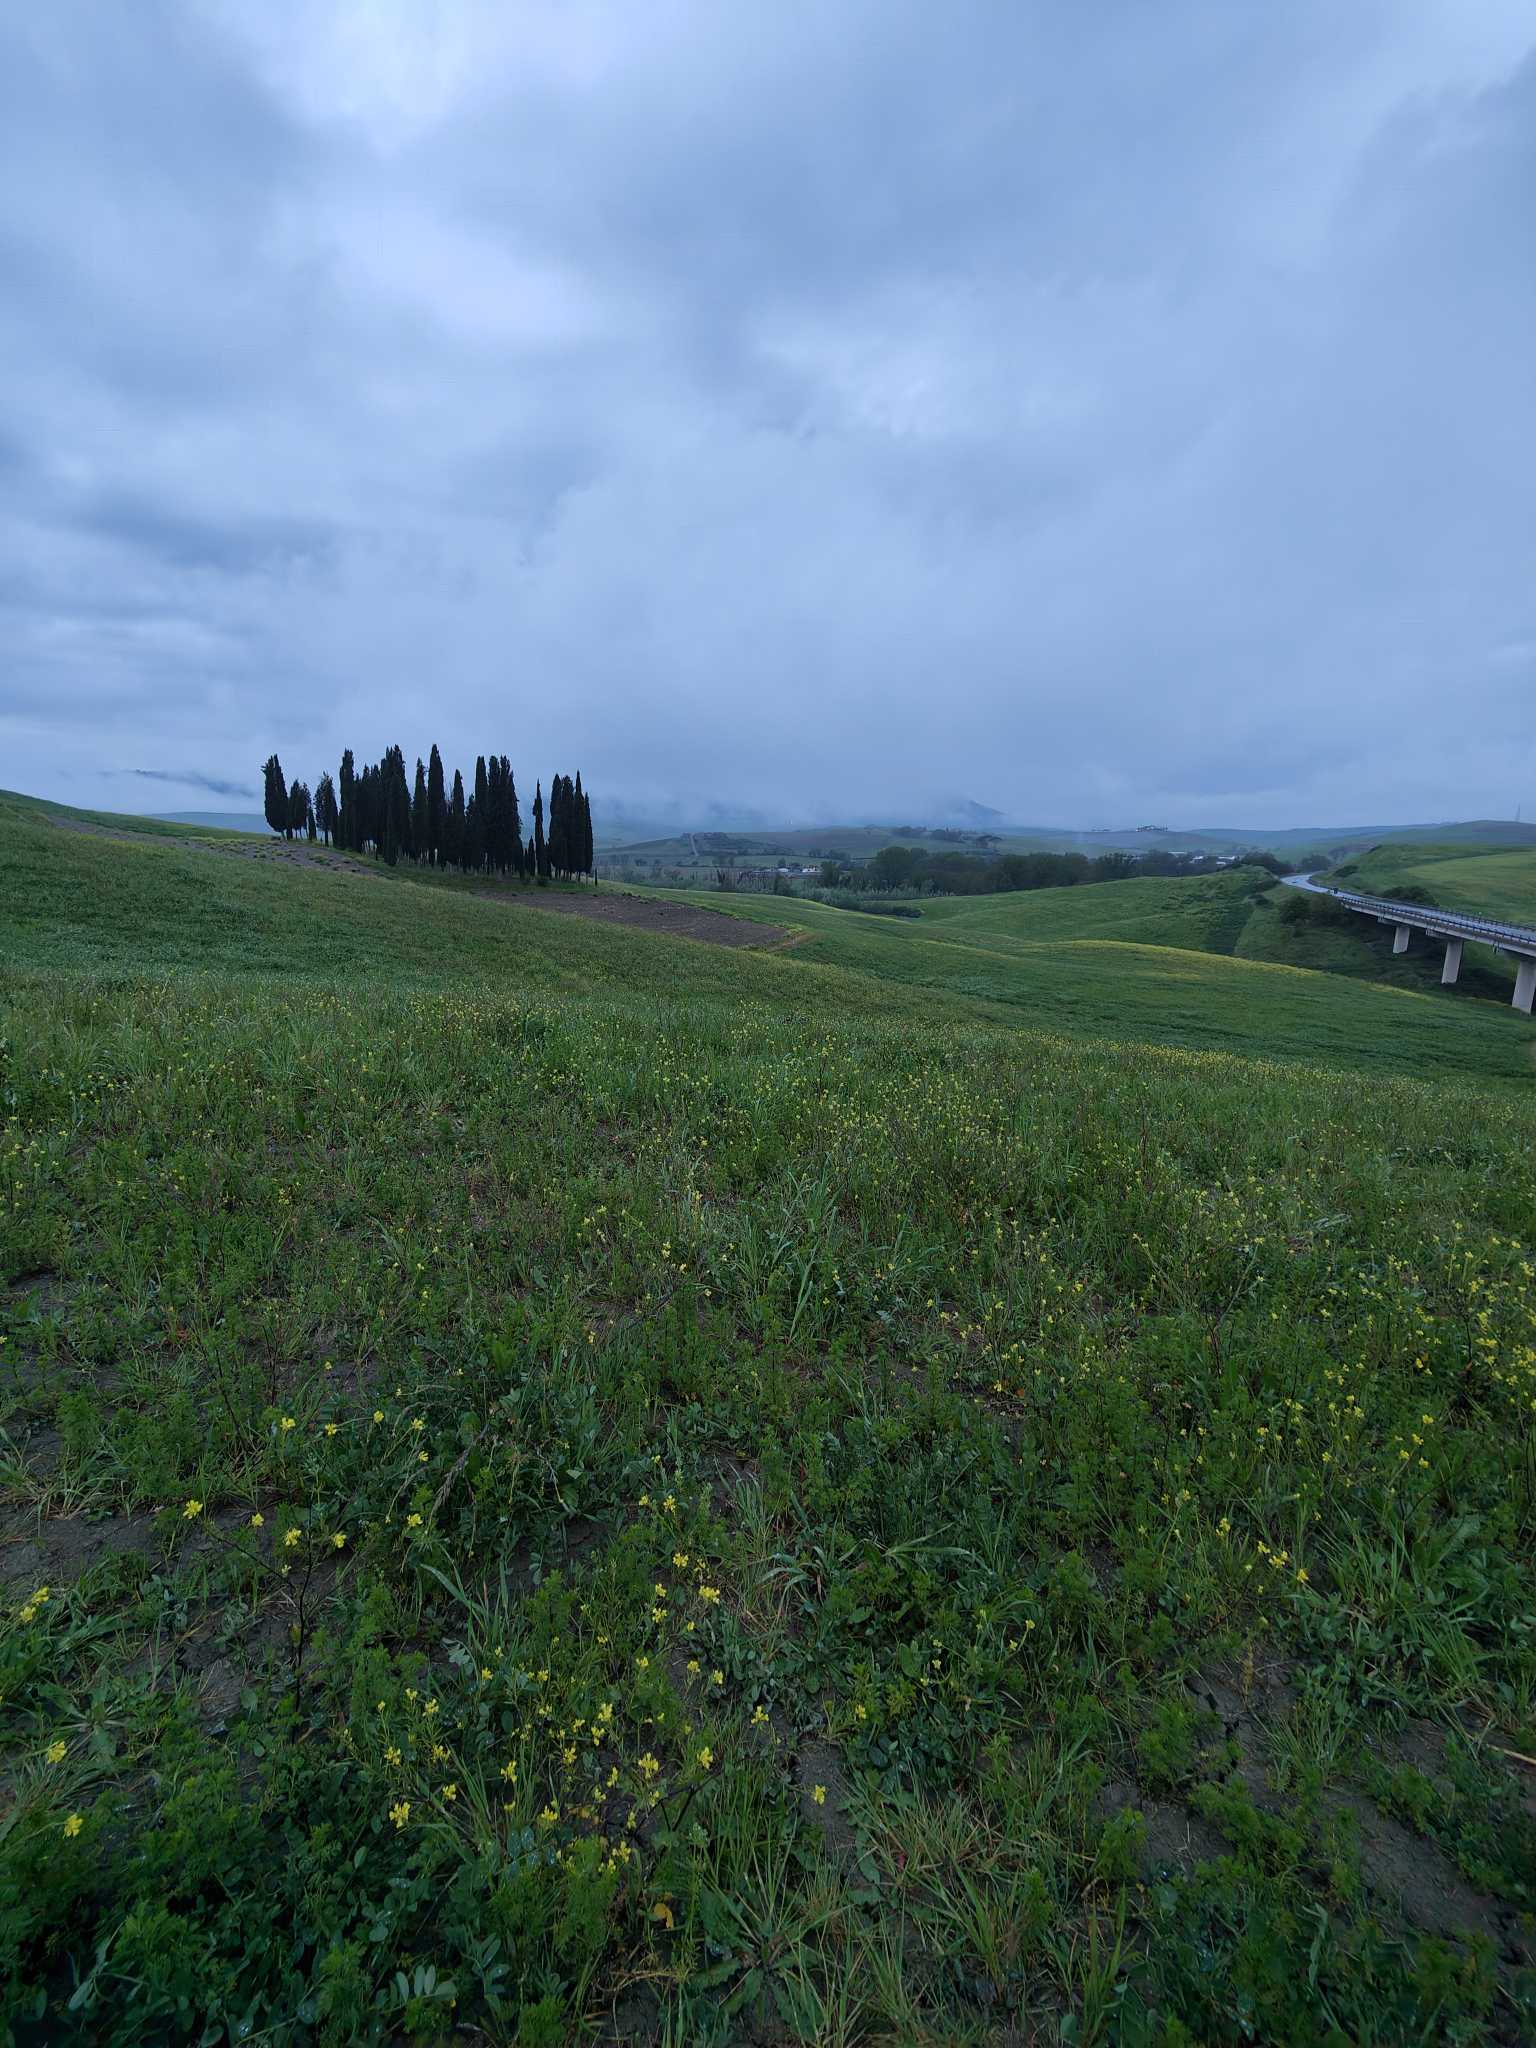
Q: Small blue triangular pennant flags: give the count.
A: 0